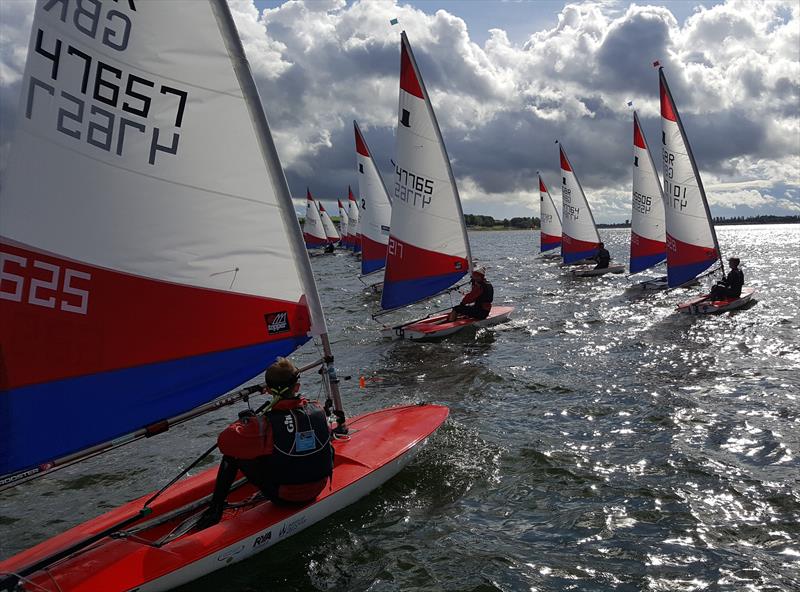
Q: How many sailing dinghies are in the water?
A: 11